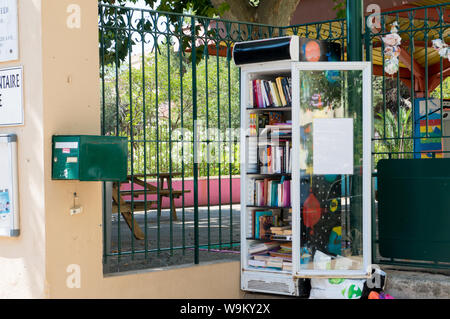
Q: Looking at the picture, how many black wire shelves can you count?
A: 5